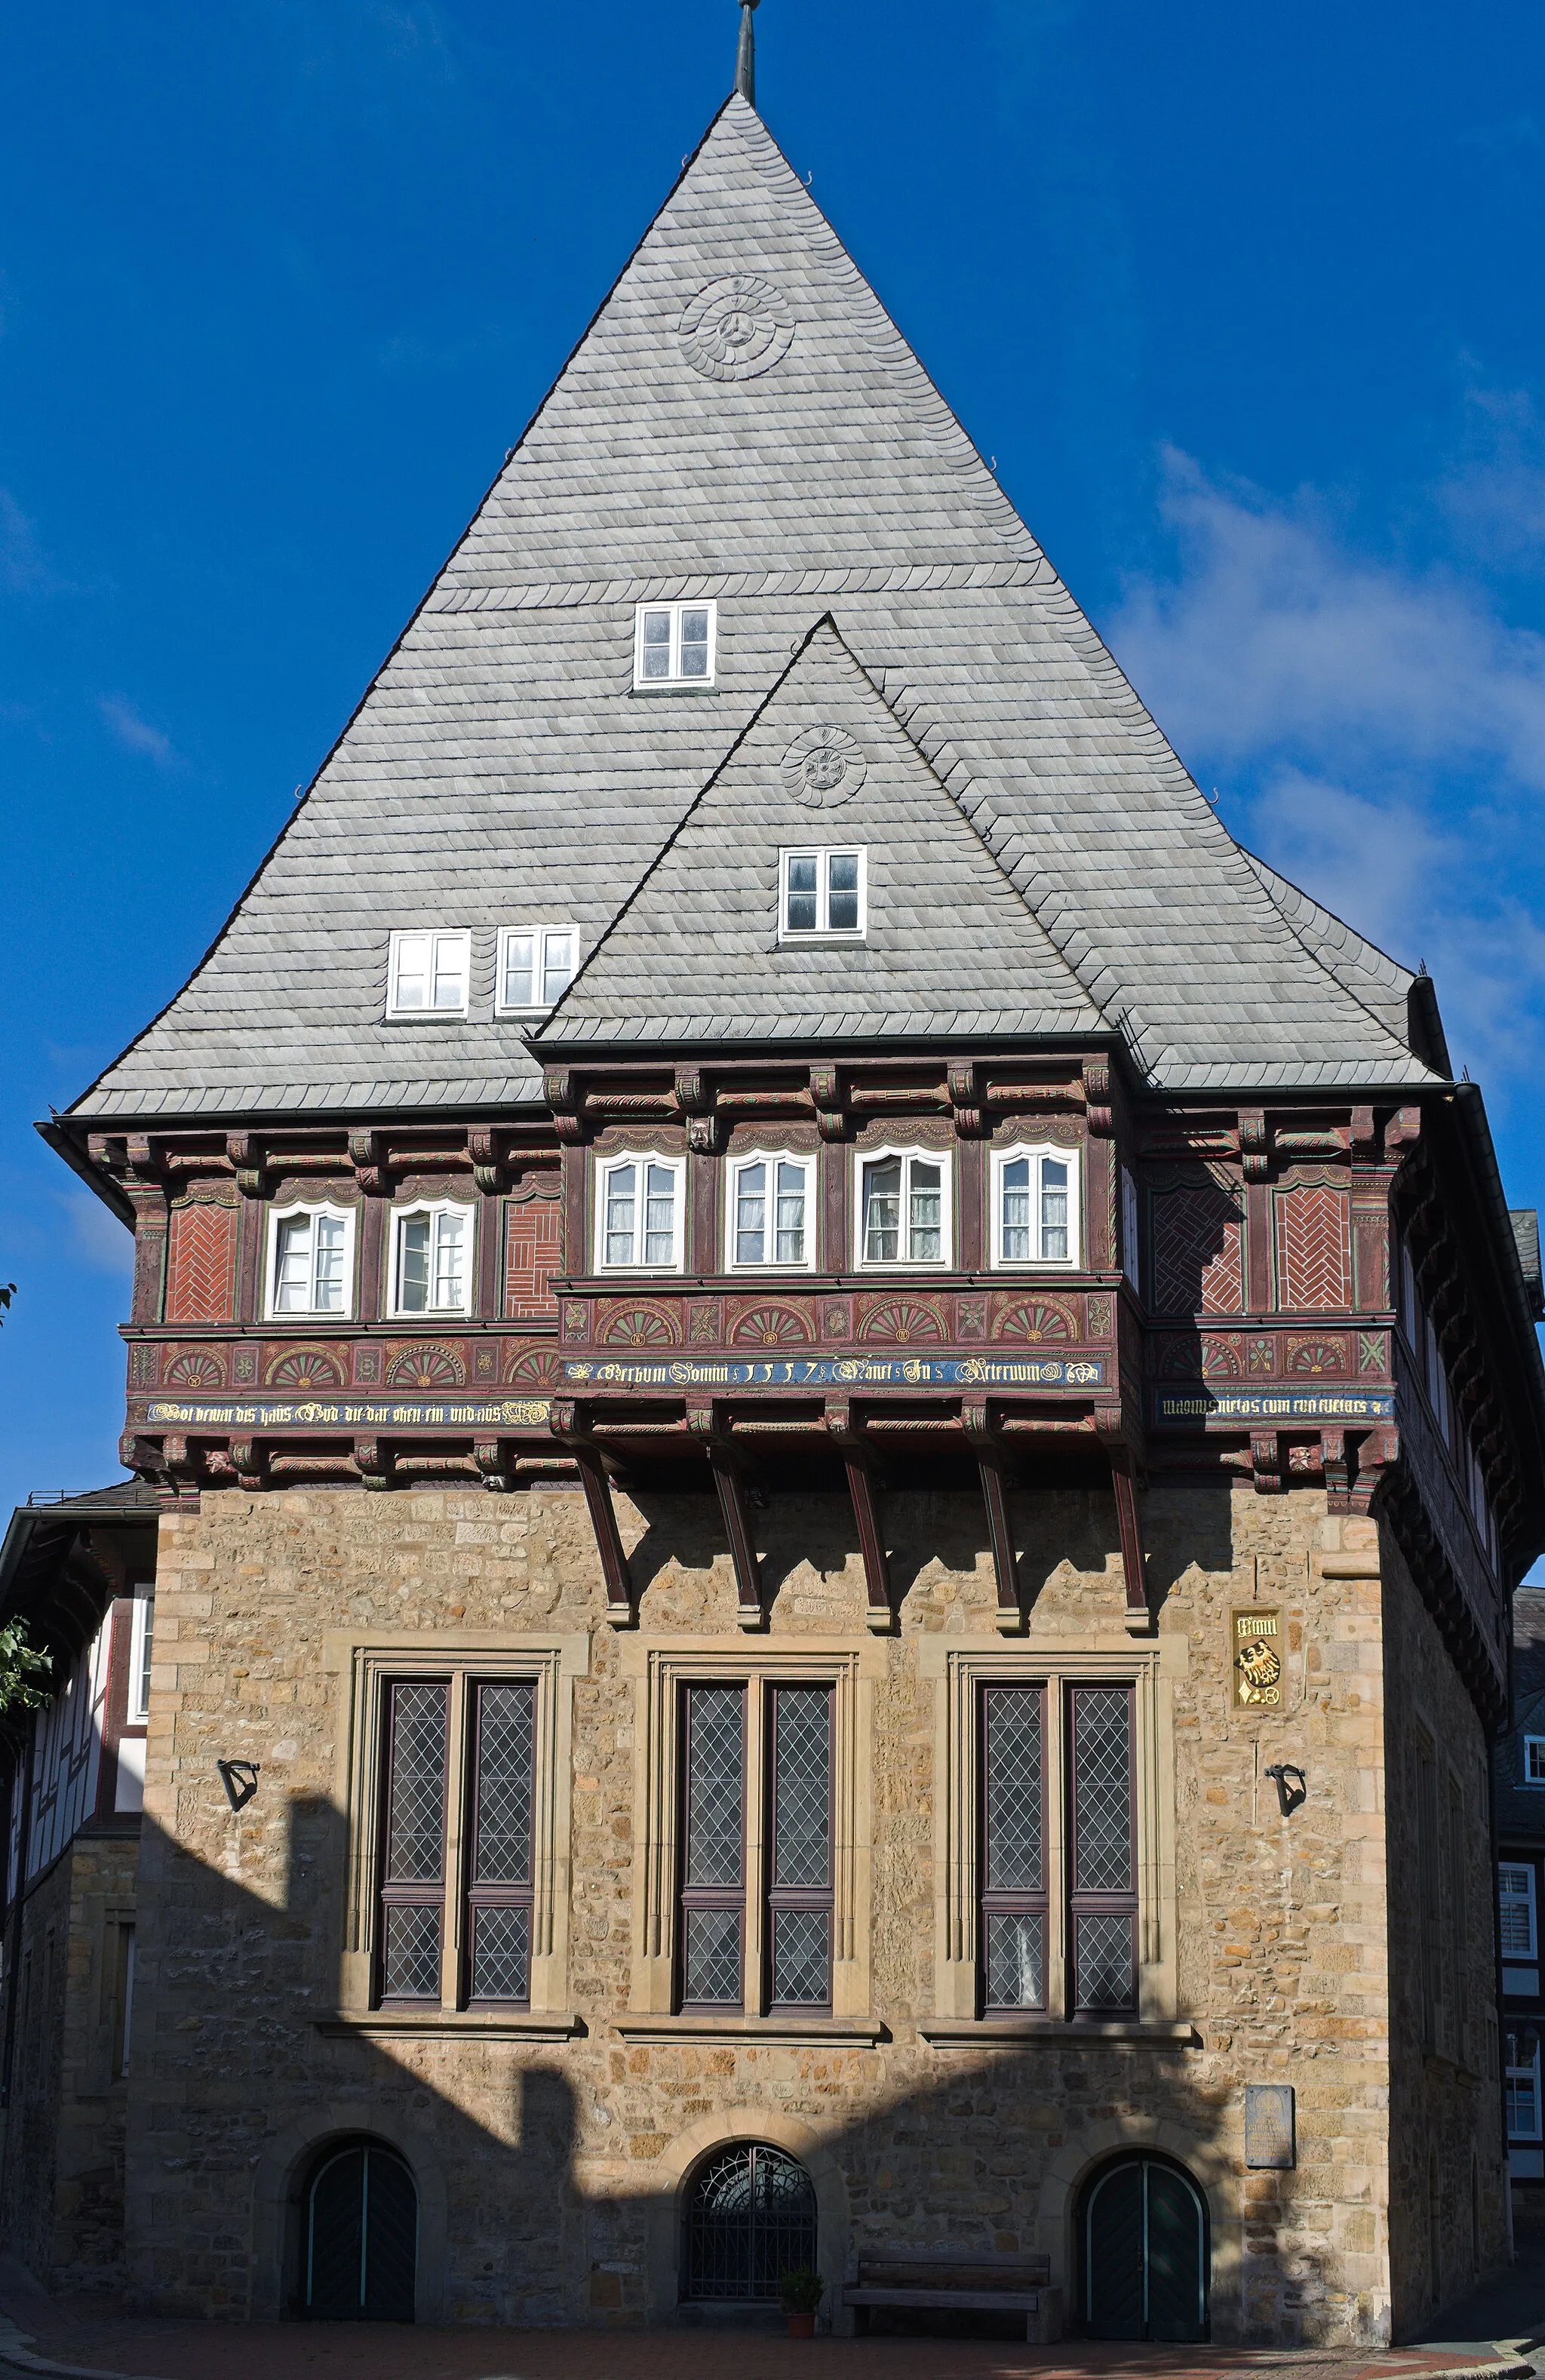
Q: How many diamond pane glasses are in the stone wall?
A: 12